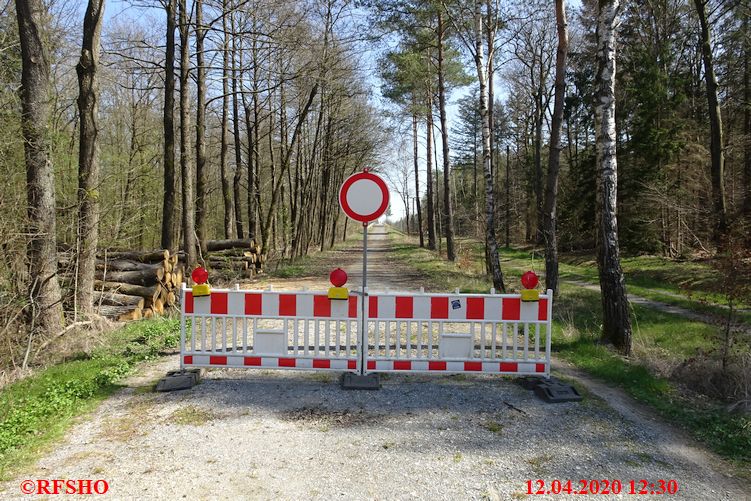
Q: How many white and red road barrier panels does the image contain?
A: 2